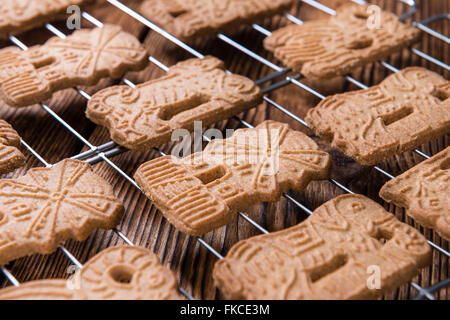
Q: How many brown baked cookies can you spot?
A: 12